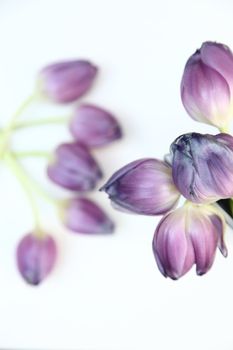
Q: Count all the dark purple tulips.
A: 9